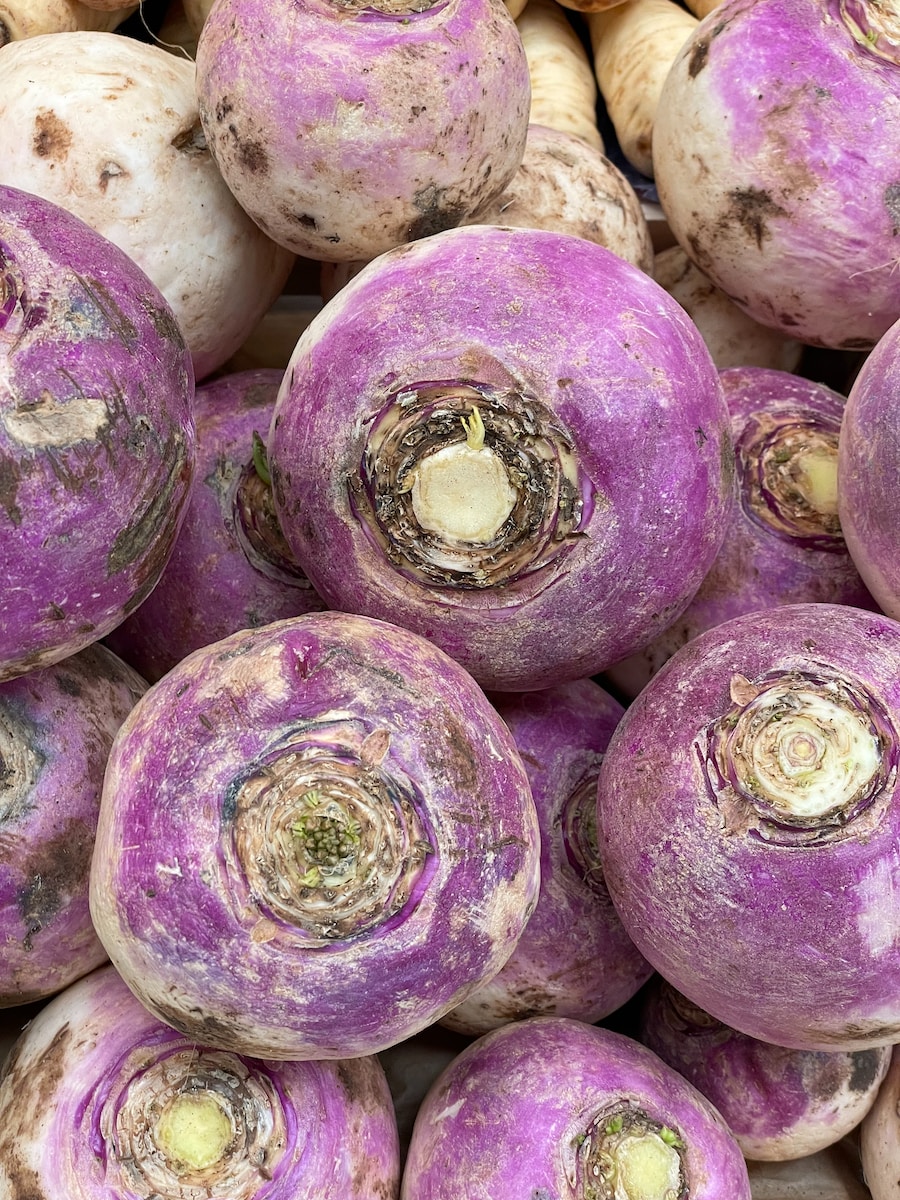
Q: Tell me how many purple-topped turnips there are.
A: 14